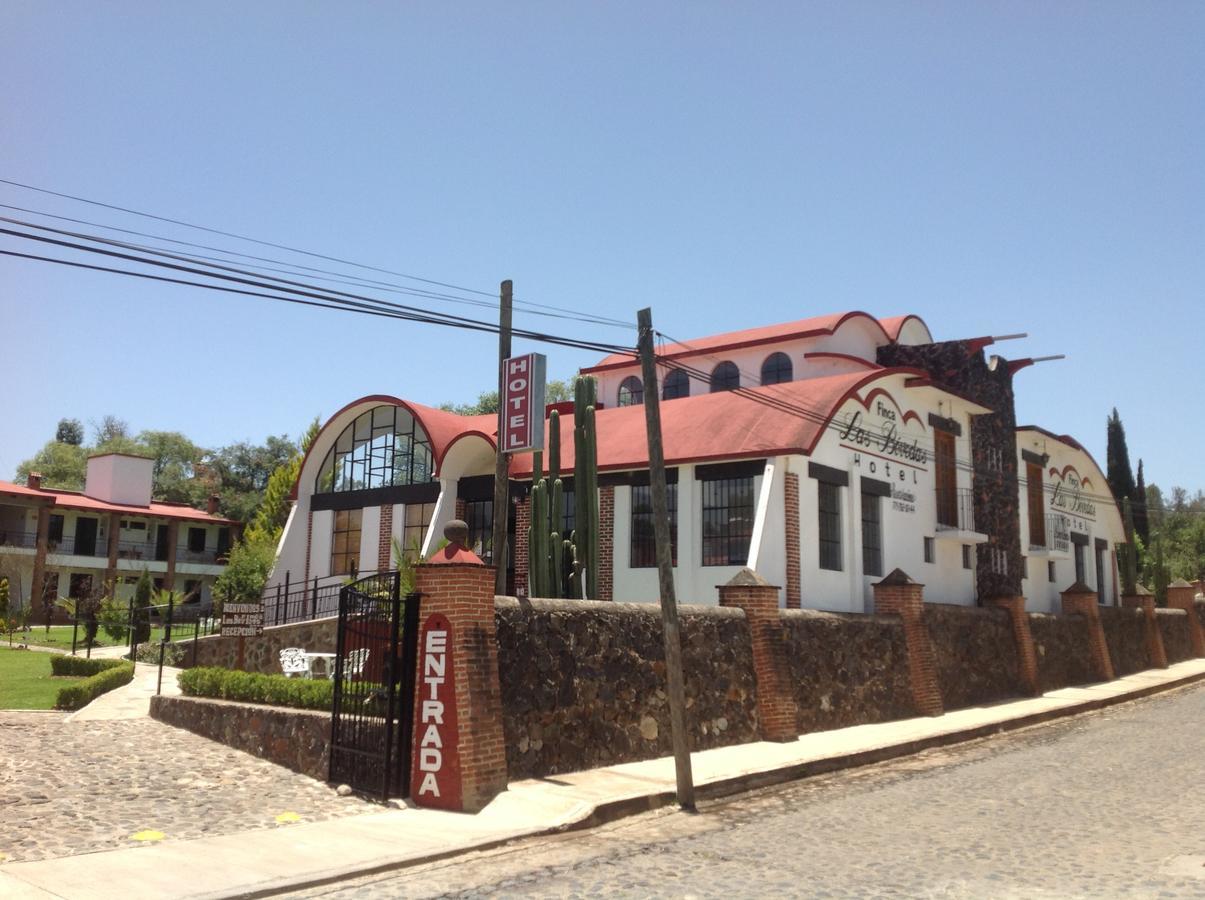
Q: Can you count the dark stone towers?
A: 1